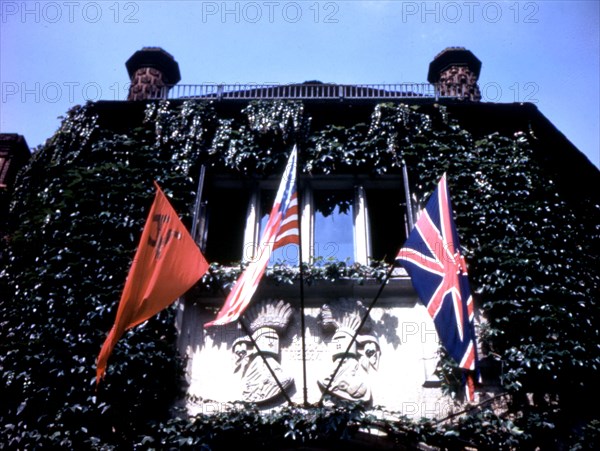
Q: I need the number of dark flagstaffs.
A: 3